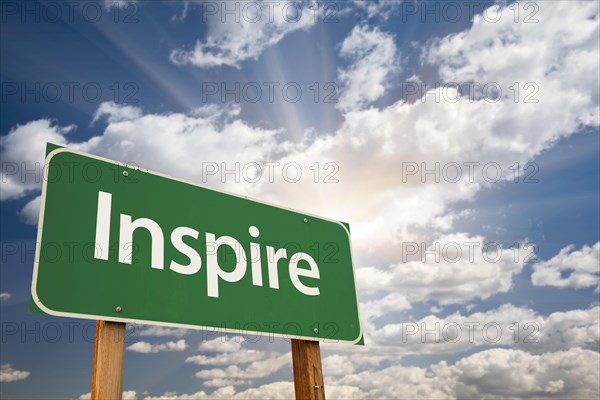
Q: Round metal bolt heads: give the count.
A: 4